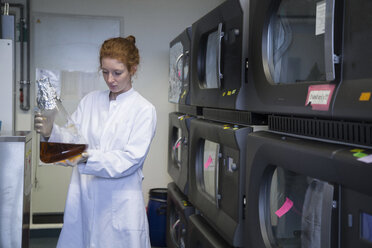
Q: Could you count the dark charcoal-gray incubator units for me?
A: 8